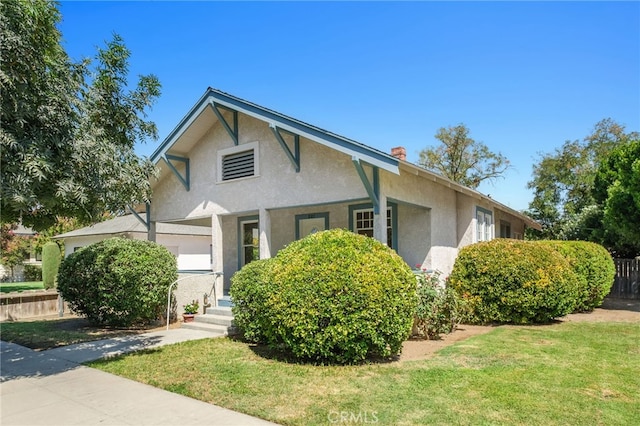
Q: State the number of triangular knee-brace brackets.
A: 5